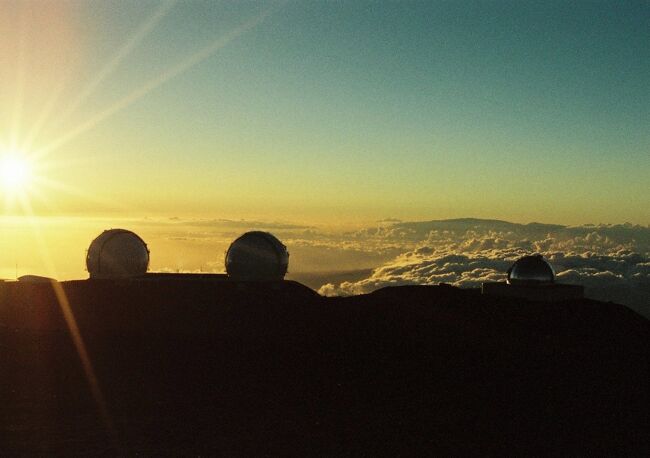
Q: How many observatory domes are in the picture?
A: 3